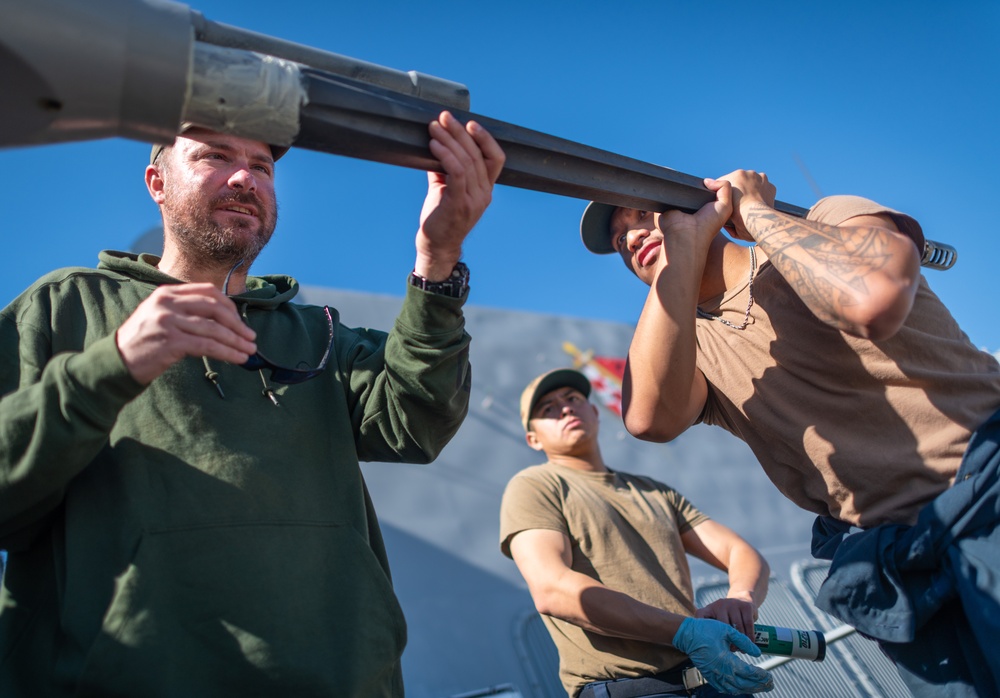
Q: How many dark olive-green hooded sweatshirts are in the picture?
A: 1